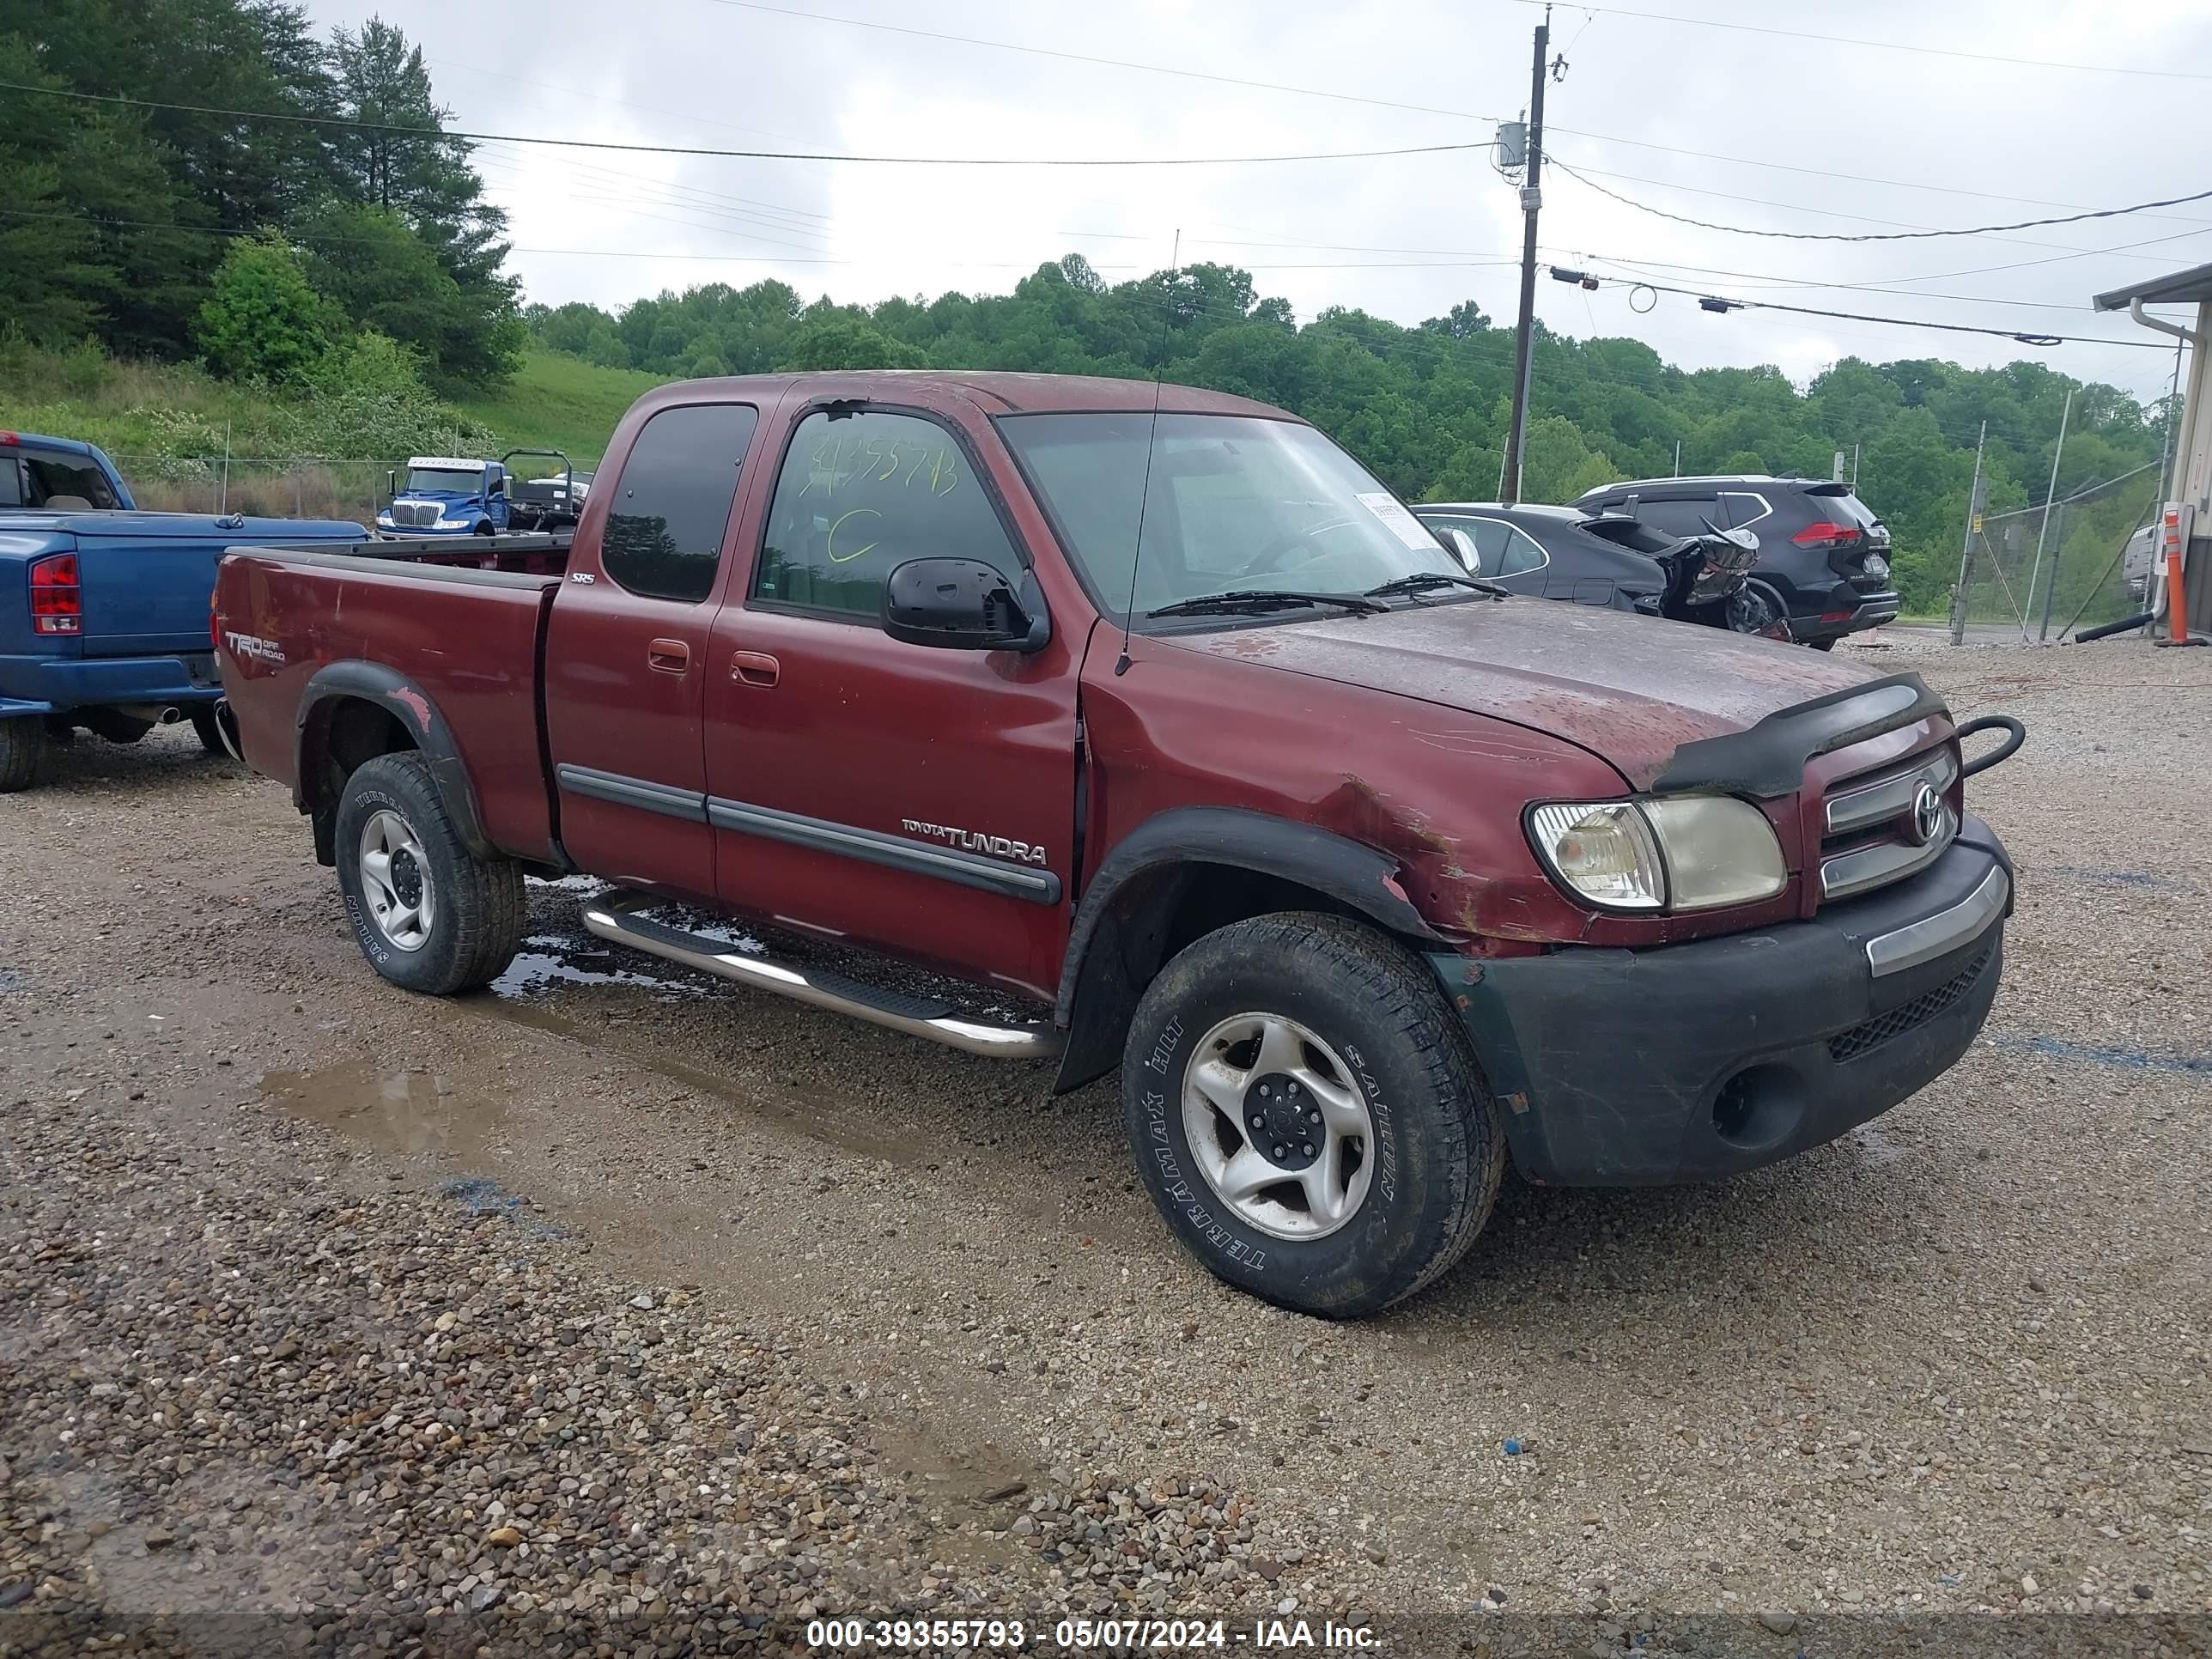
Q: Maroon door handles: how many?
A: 2